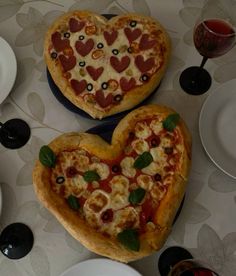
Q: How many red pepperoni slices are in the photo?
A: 13